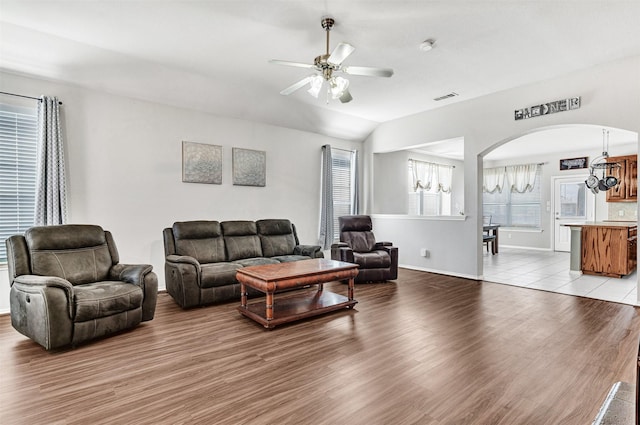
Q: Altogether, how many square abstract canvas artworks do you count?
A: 2